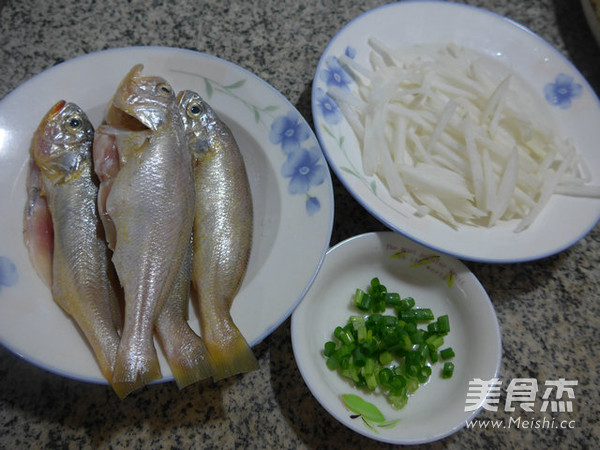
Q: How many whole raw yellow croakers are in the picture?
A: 4